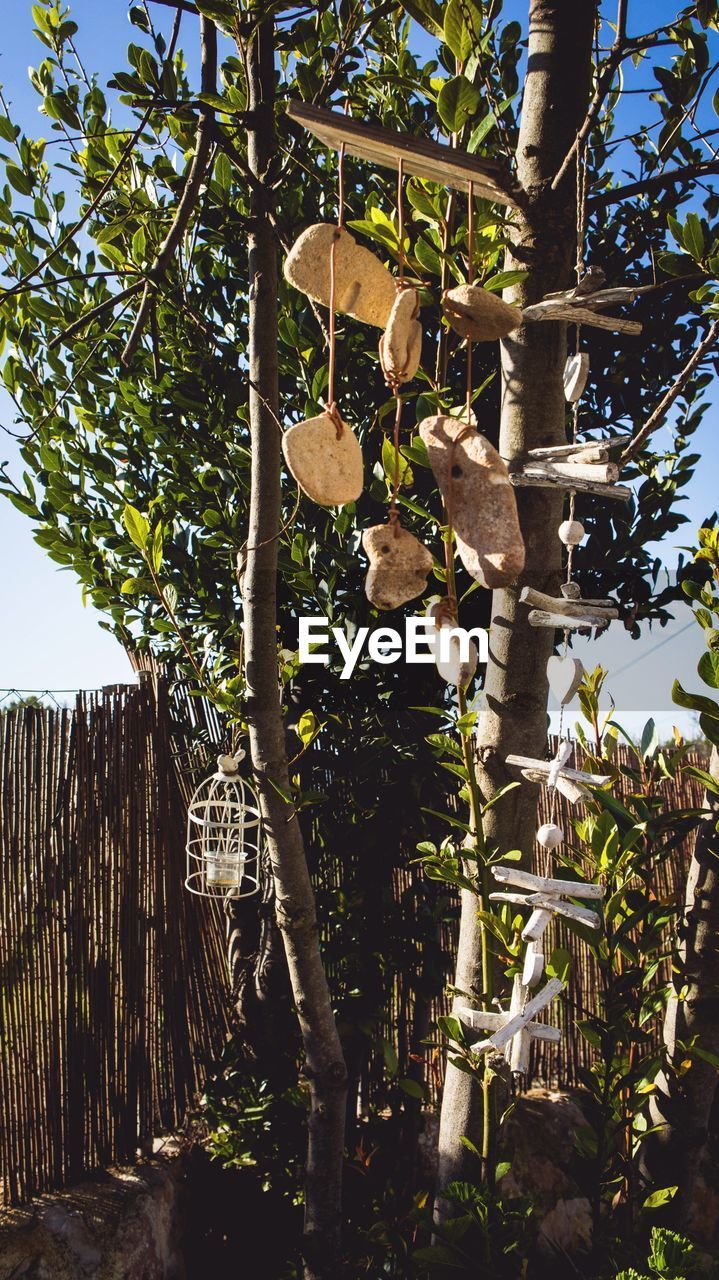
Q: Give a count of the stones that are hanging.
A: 7